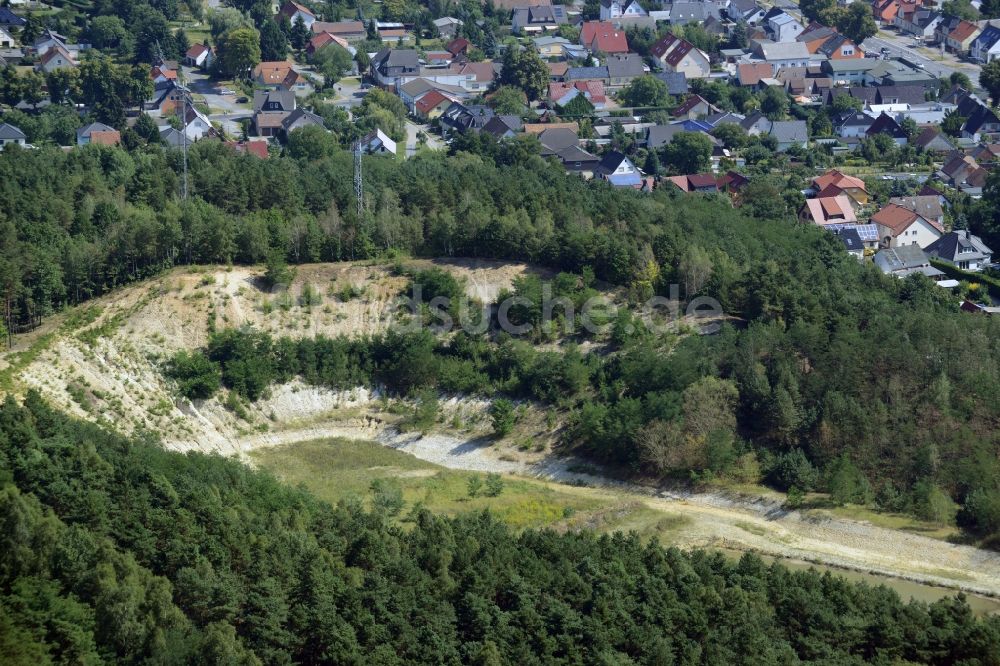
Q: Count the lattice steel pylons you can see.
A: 2